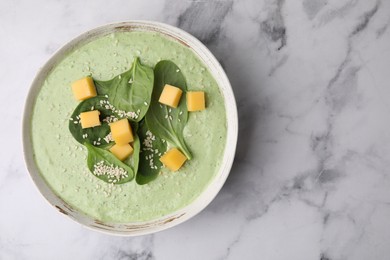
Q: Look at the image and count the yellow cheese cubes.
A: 7